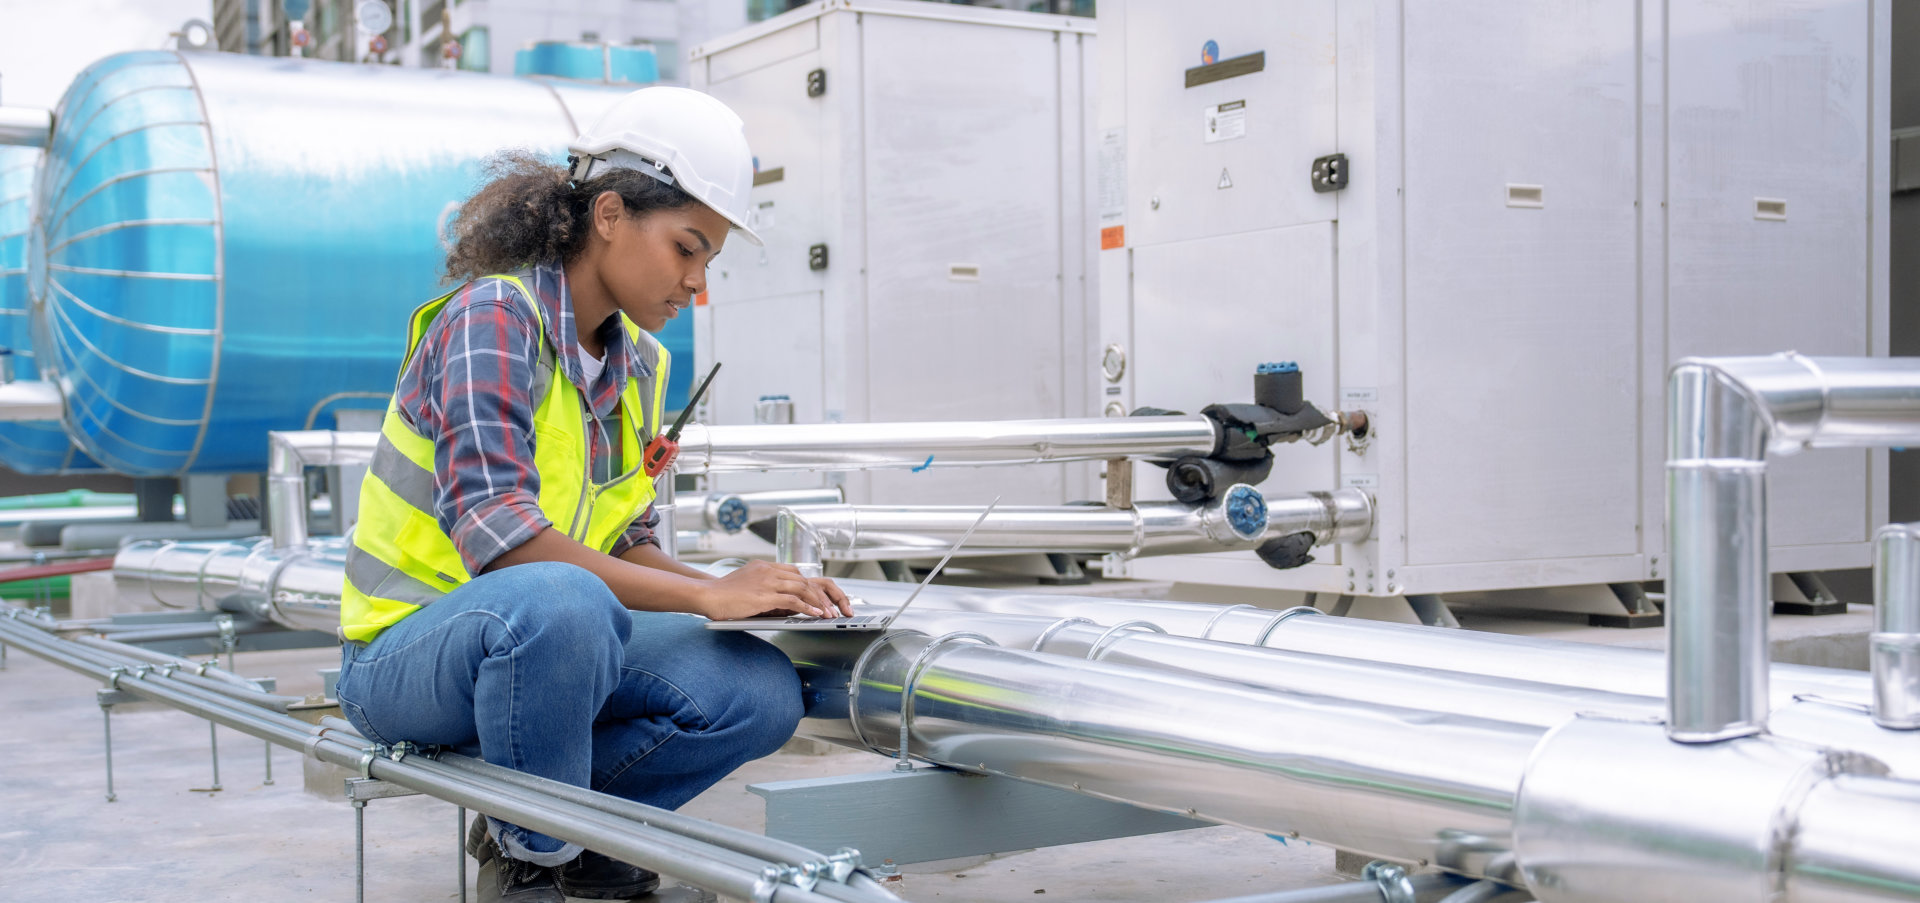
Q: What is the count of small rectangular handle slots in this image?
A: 3